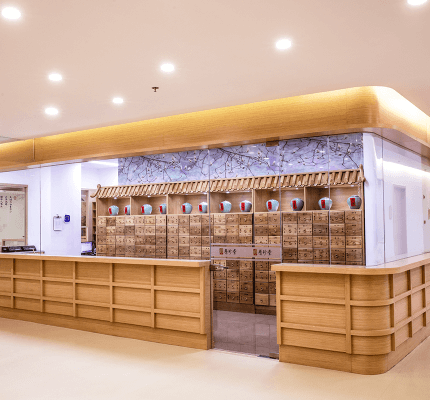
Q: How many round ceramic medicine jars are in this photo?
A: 12